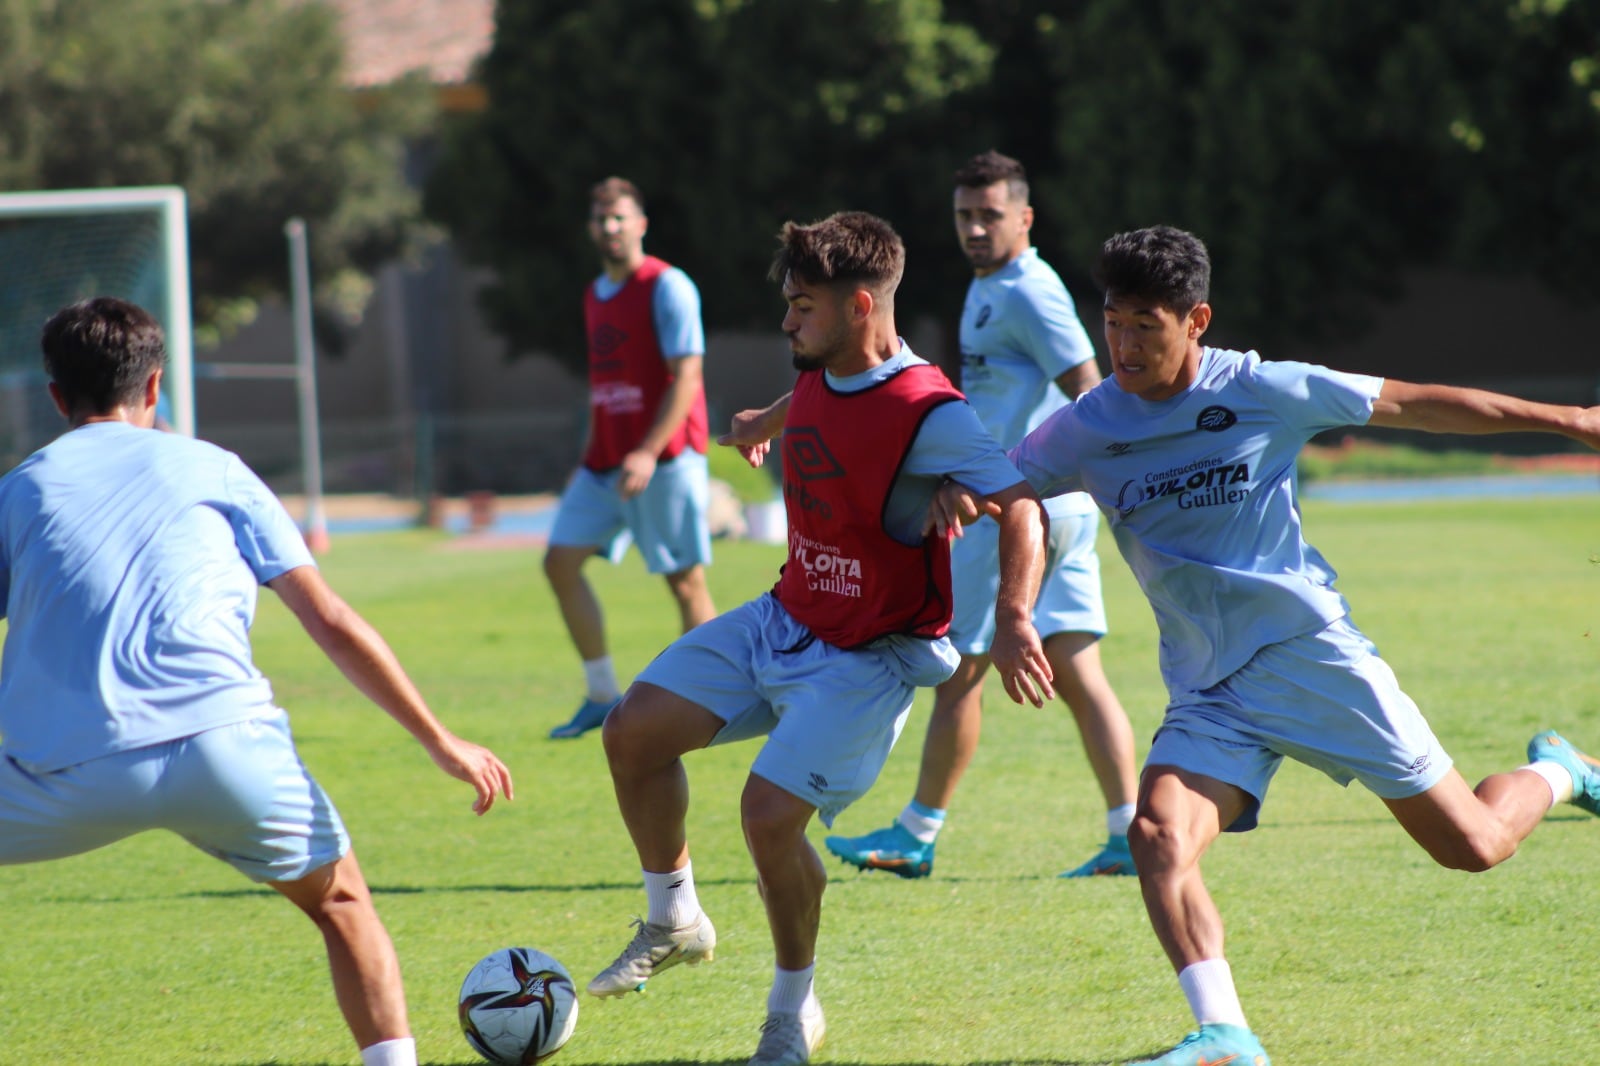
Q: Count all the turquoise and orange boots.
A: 4